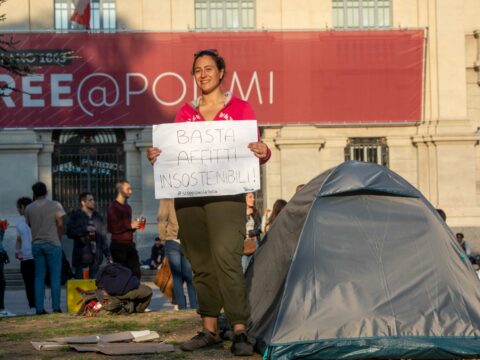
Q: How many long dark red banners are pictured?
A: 1